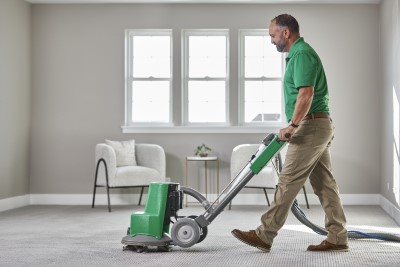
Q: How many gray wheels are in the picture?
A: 2